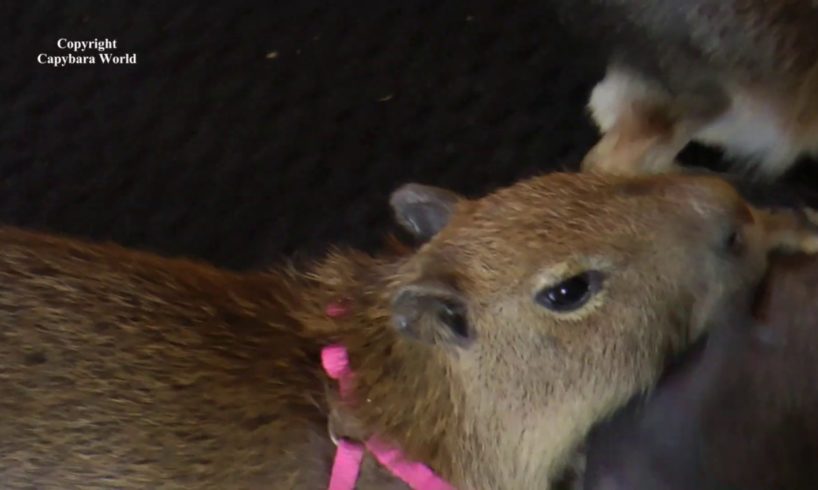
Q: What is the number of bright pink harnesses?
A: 1